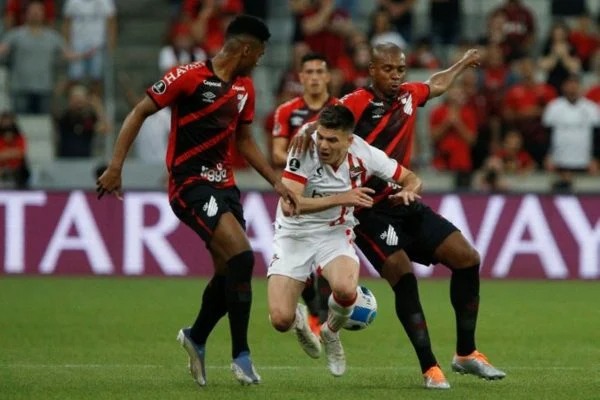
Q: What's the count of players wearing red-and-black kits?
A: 3